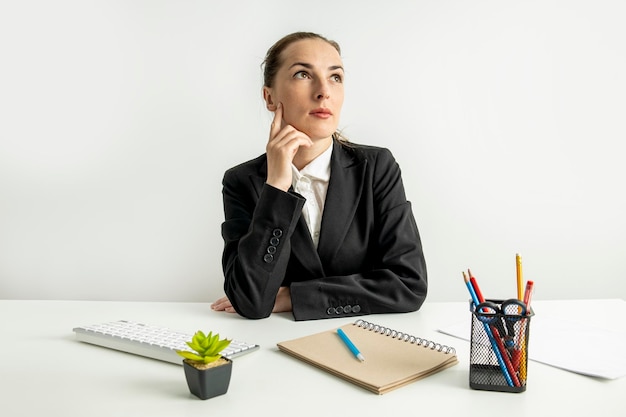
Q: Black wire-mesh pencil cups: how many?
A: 1